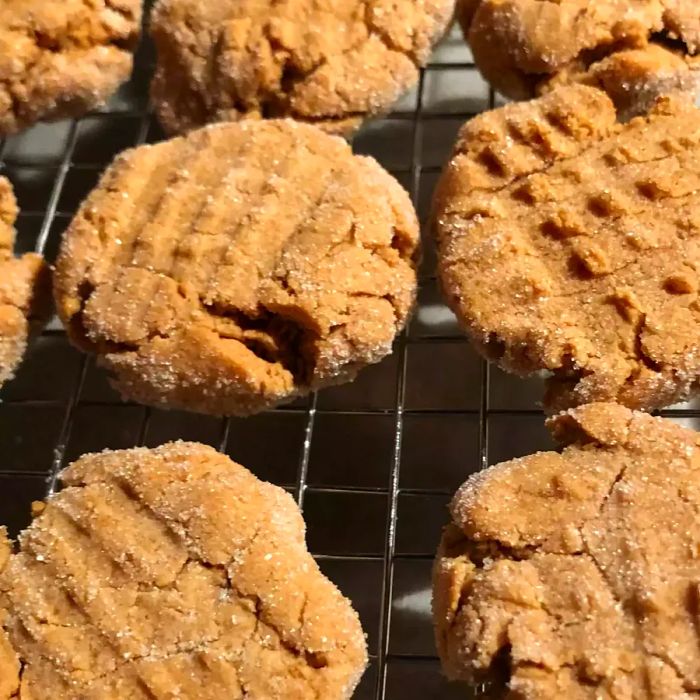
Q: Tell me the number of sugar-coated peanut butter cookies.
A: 8